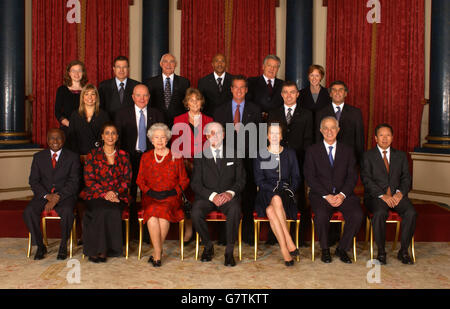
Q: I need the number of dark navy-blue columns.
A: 4